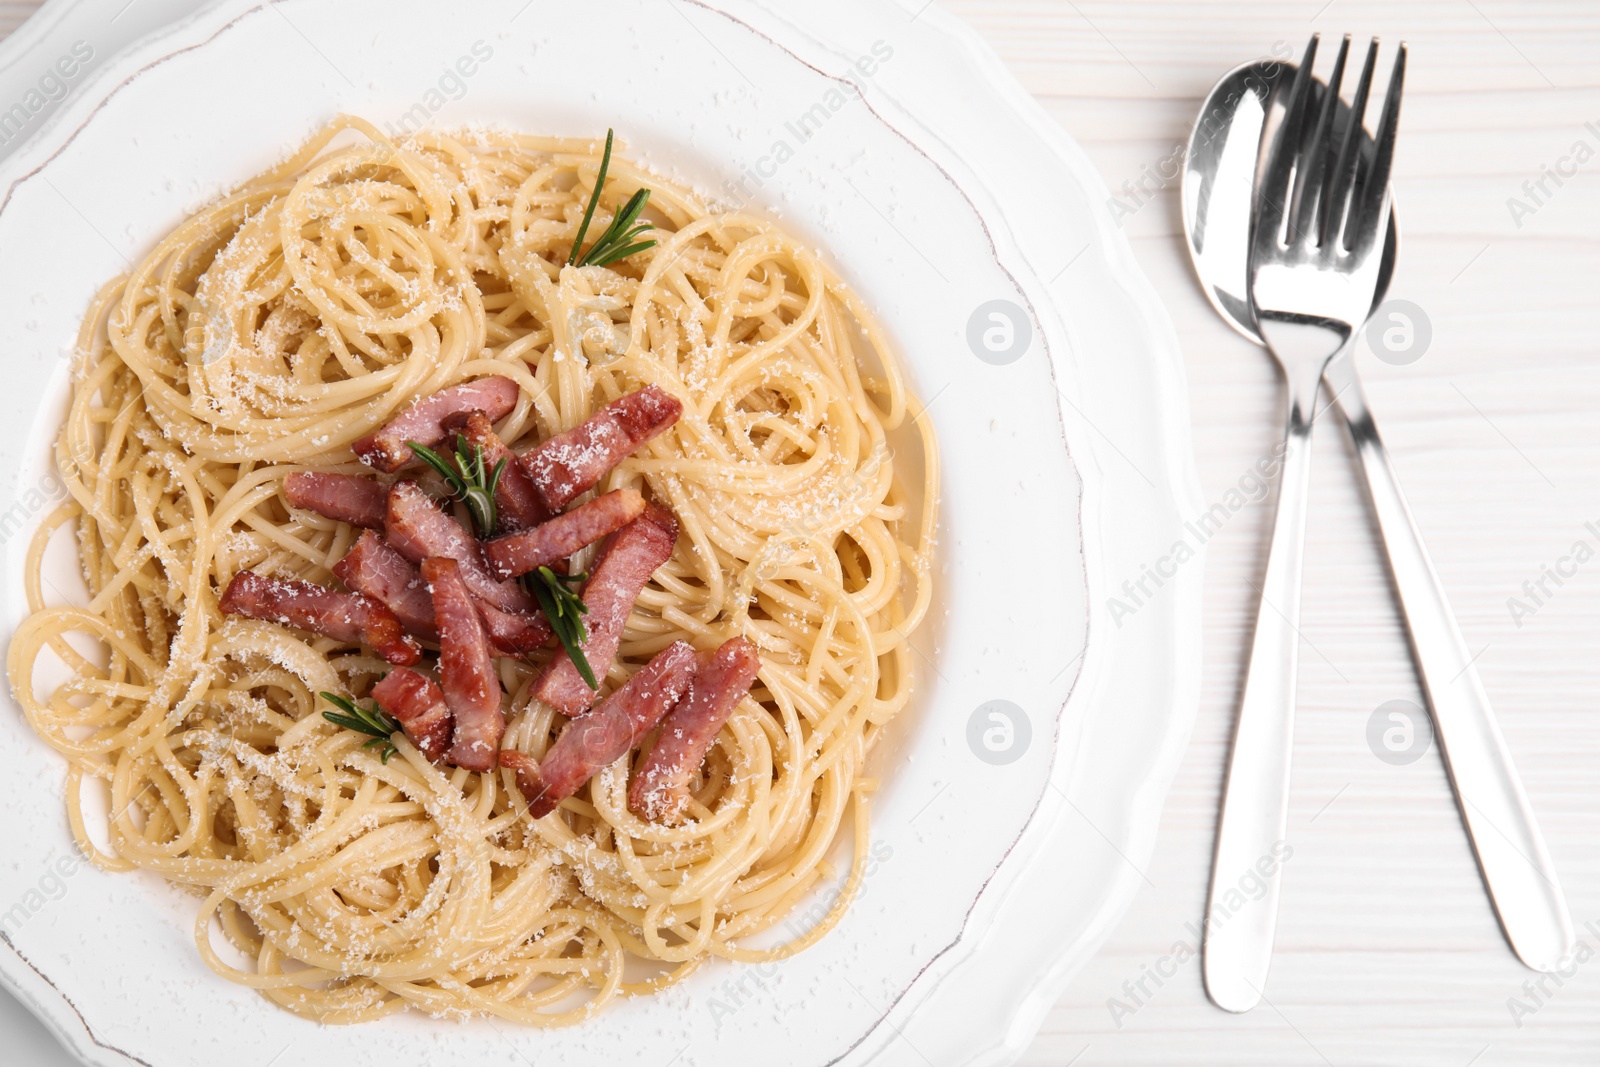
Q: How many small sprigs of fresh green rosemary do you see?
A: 4